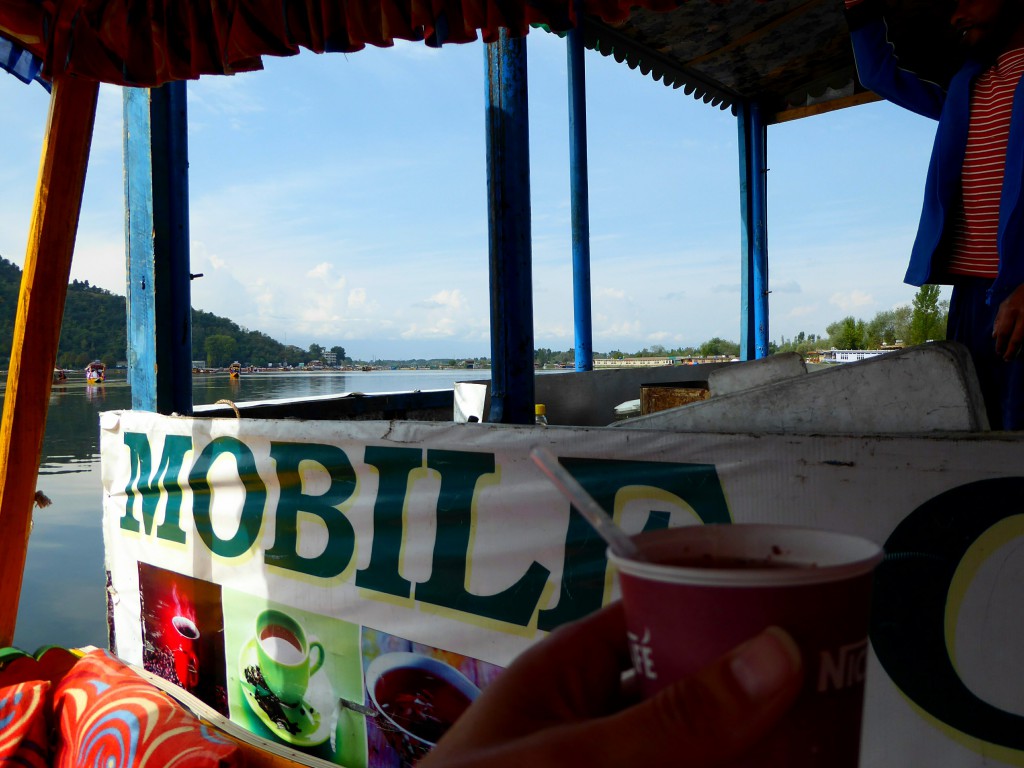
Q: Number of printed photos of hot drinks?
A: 3